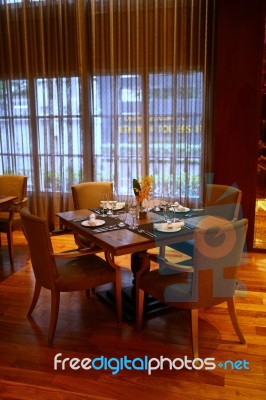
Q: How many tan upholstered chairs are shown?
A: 5